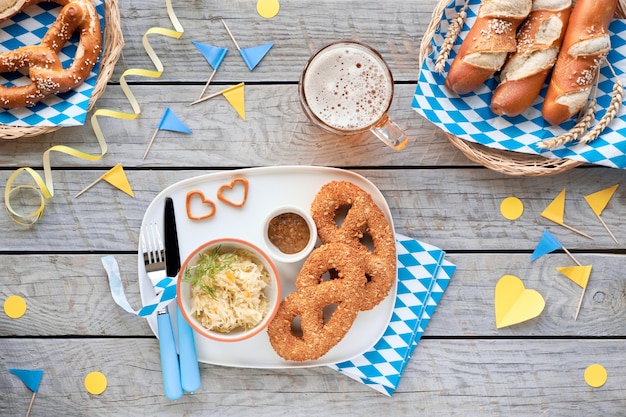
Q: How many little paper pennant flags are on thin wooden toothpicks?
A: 10